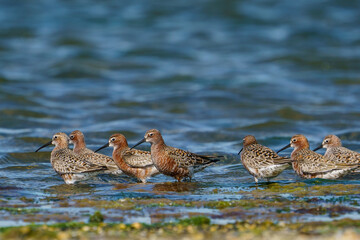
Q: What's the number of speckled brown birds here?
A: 7